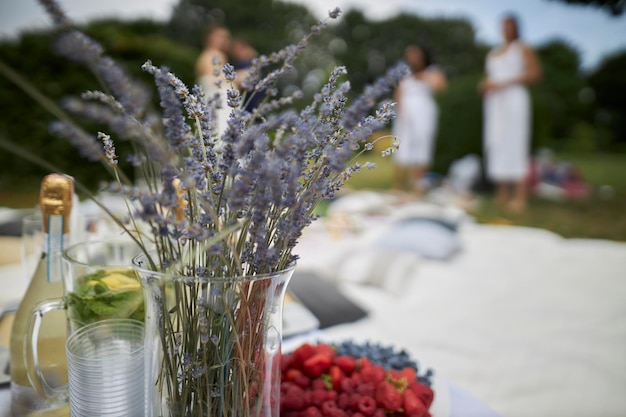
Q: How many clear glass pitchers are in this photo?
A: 1